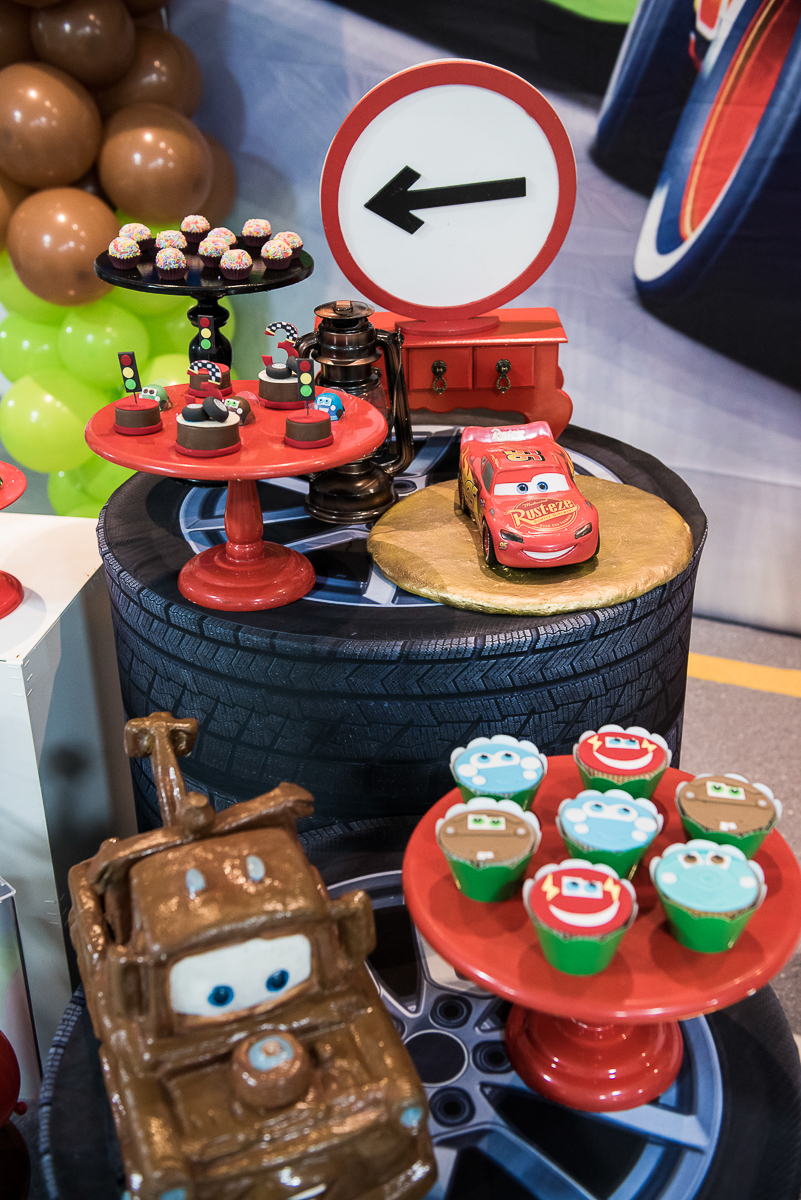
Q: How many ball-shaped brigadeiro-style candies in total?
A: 11